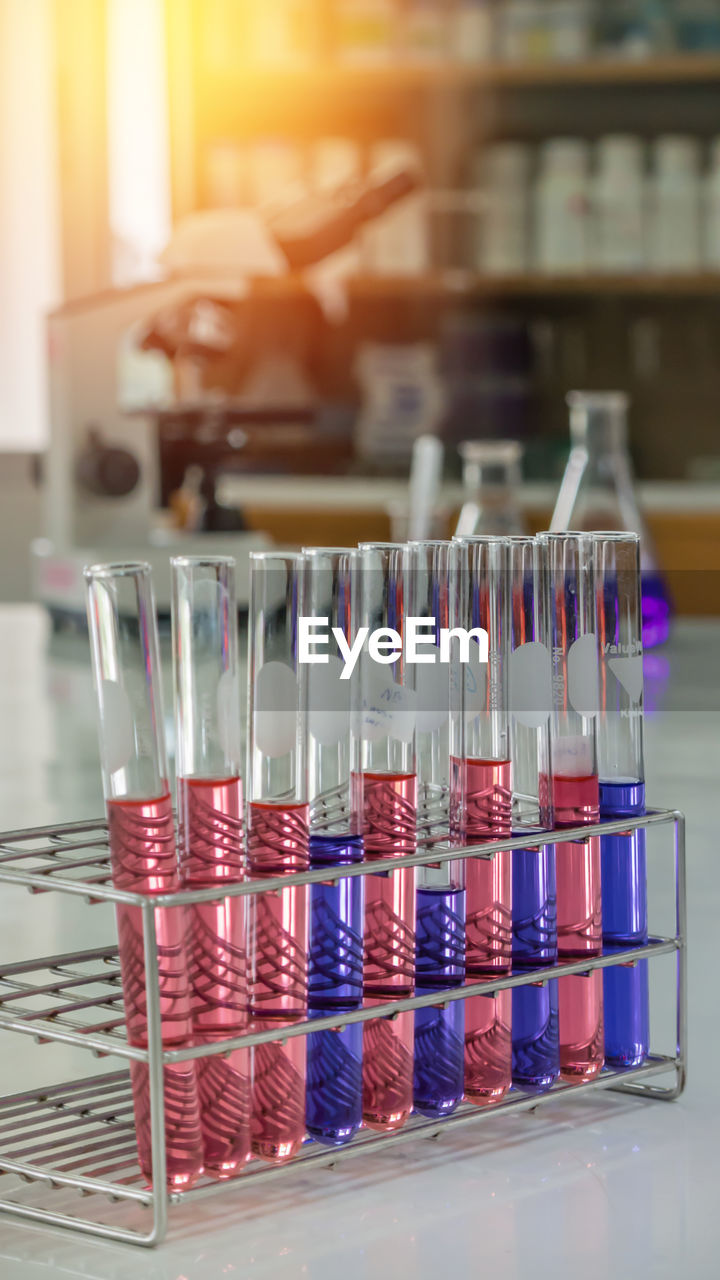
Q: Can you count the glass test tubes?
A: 10